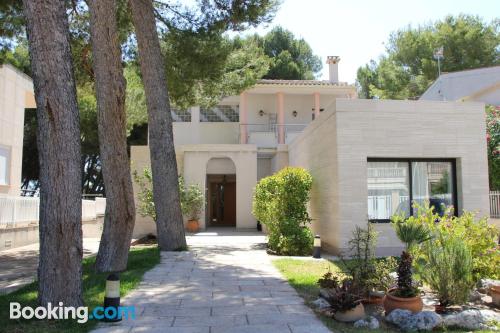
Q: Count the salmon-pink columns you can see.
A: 3